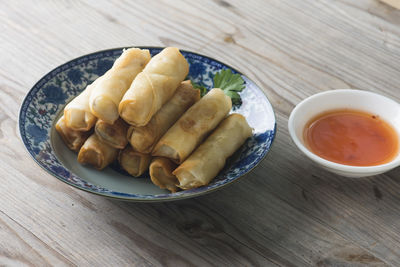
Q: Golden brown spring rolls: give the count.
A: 11